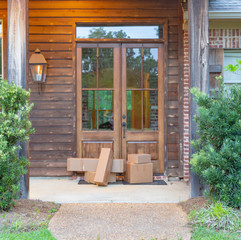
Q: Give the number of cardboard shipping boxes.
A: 5